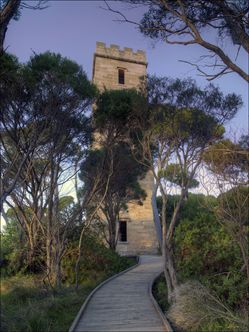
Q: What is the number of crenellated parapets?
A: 1